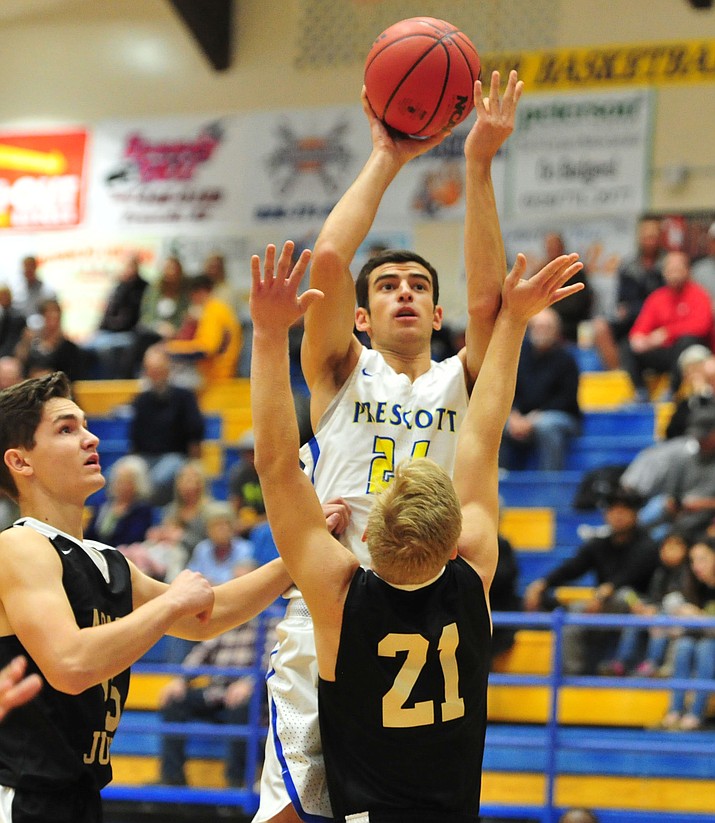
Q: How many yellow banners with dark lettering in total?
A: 1